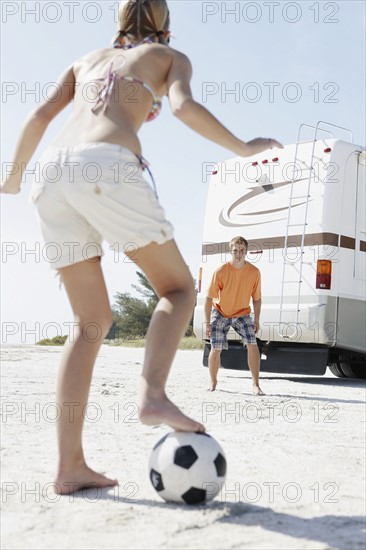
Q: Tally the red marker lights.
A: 5